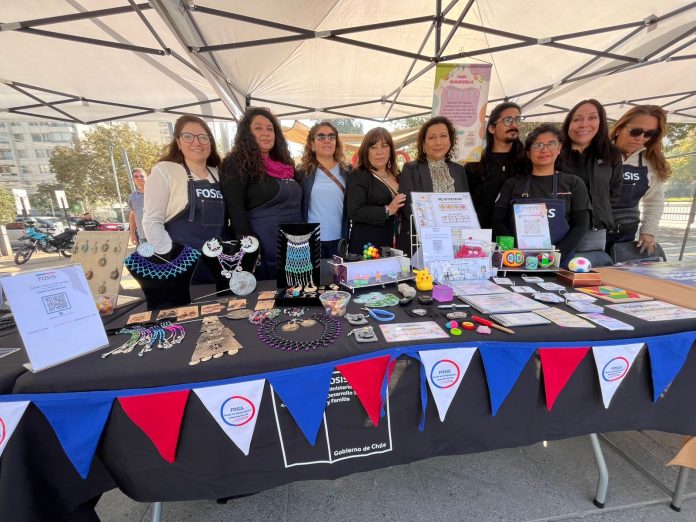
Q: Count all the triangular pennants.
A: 11